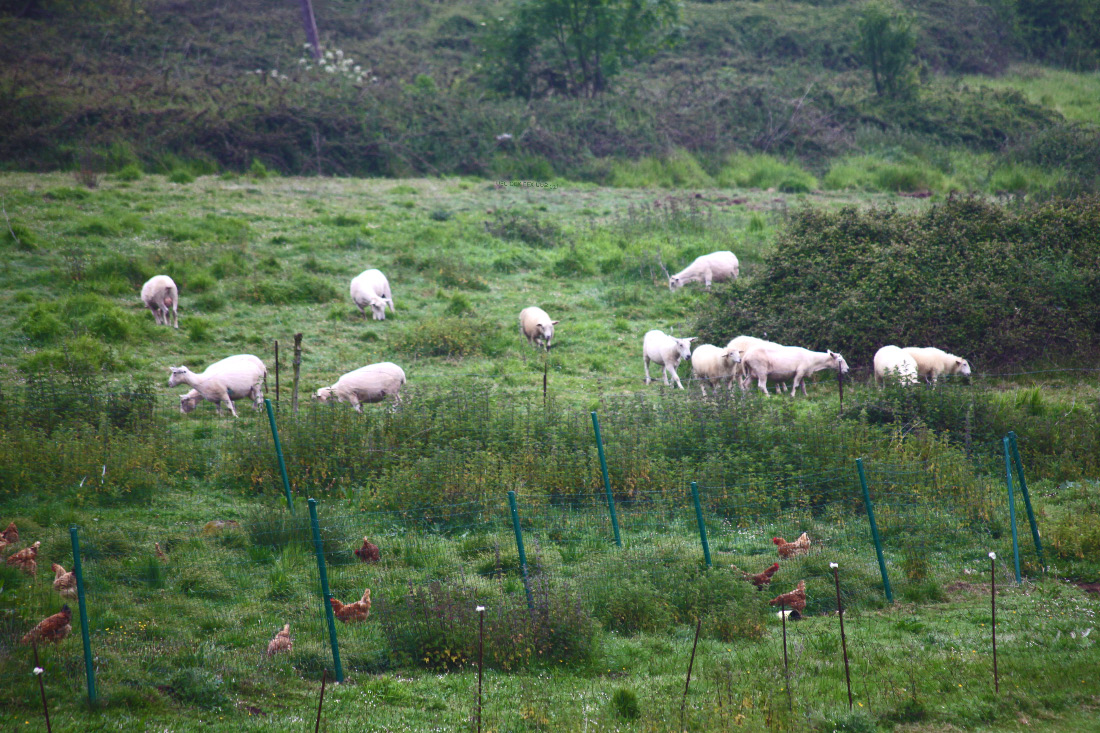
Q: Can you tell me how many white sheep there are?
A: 13